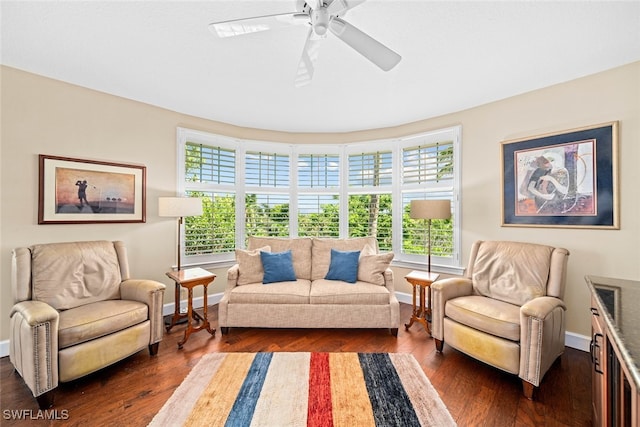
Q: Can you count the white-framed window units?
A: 5